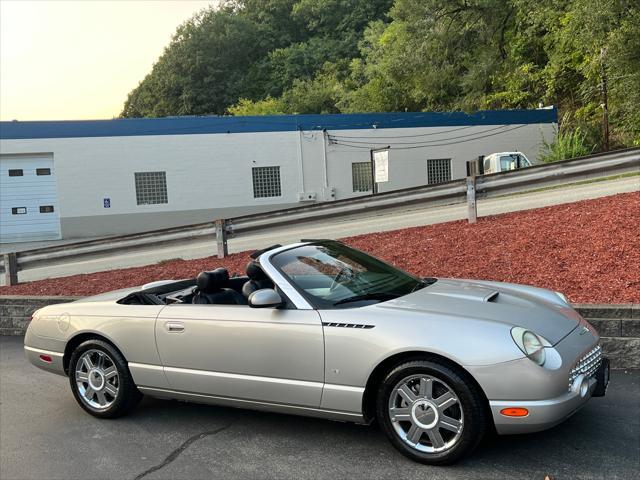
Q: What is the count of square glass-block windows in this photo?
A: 4